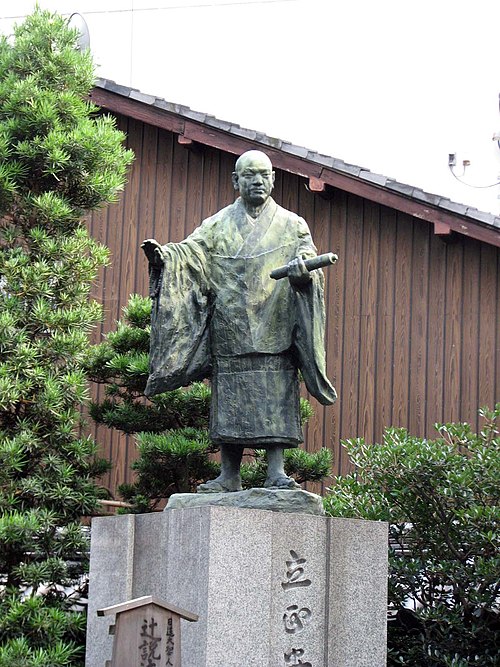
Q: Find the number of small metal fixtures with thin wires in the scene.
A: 2